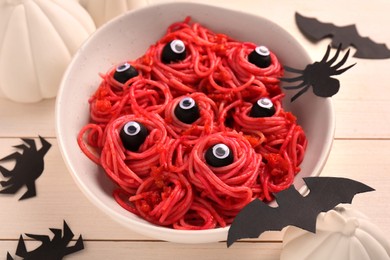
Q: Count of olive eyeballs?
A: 7